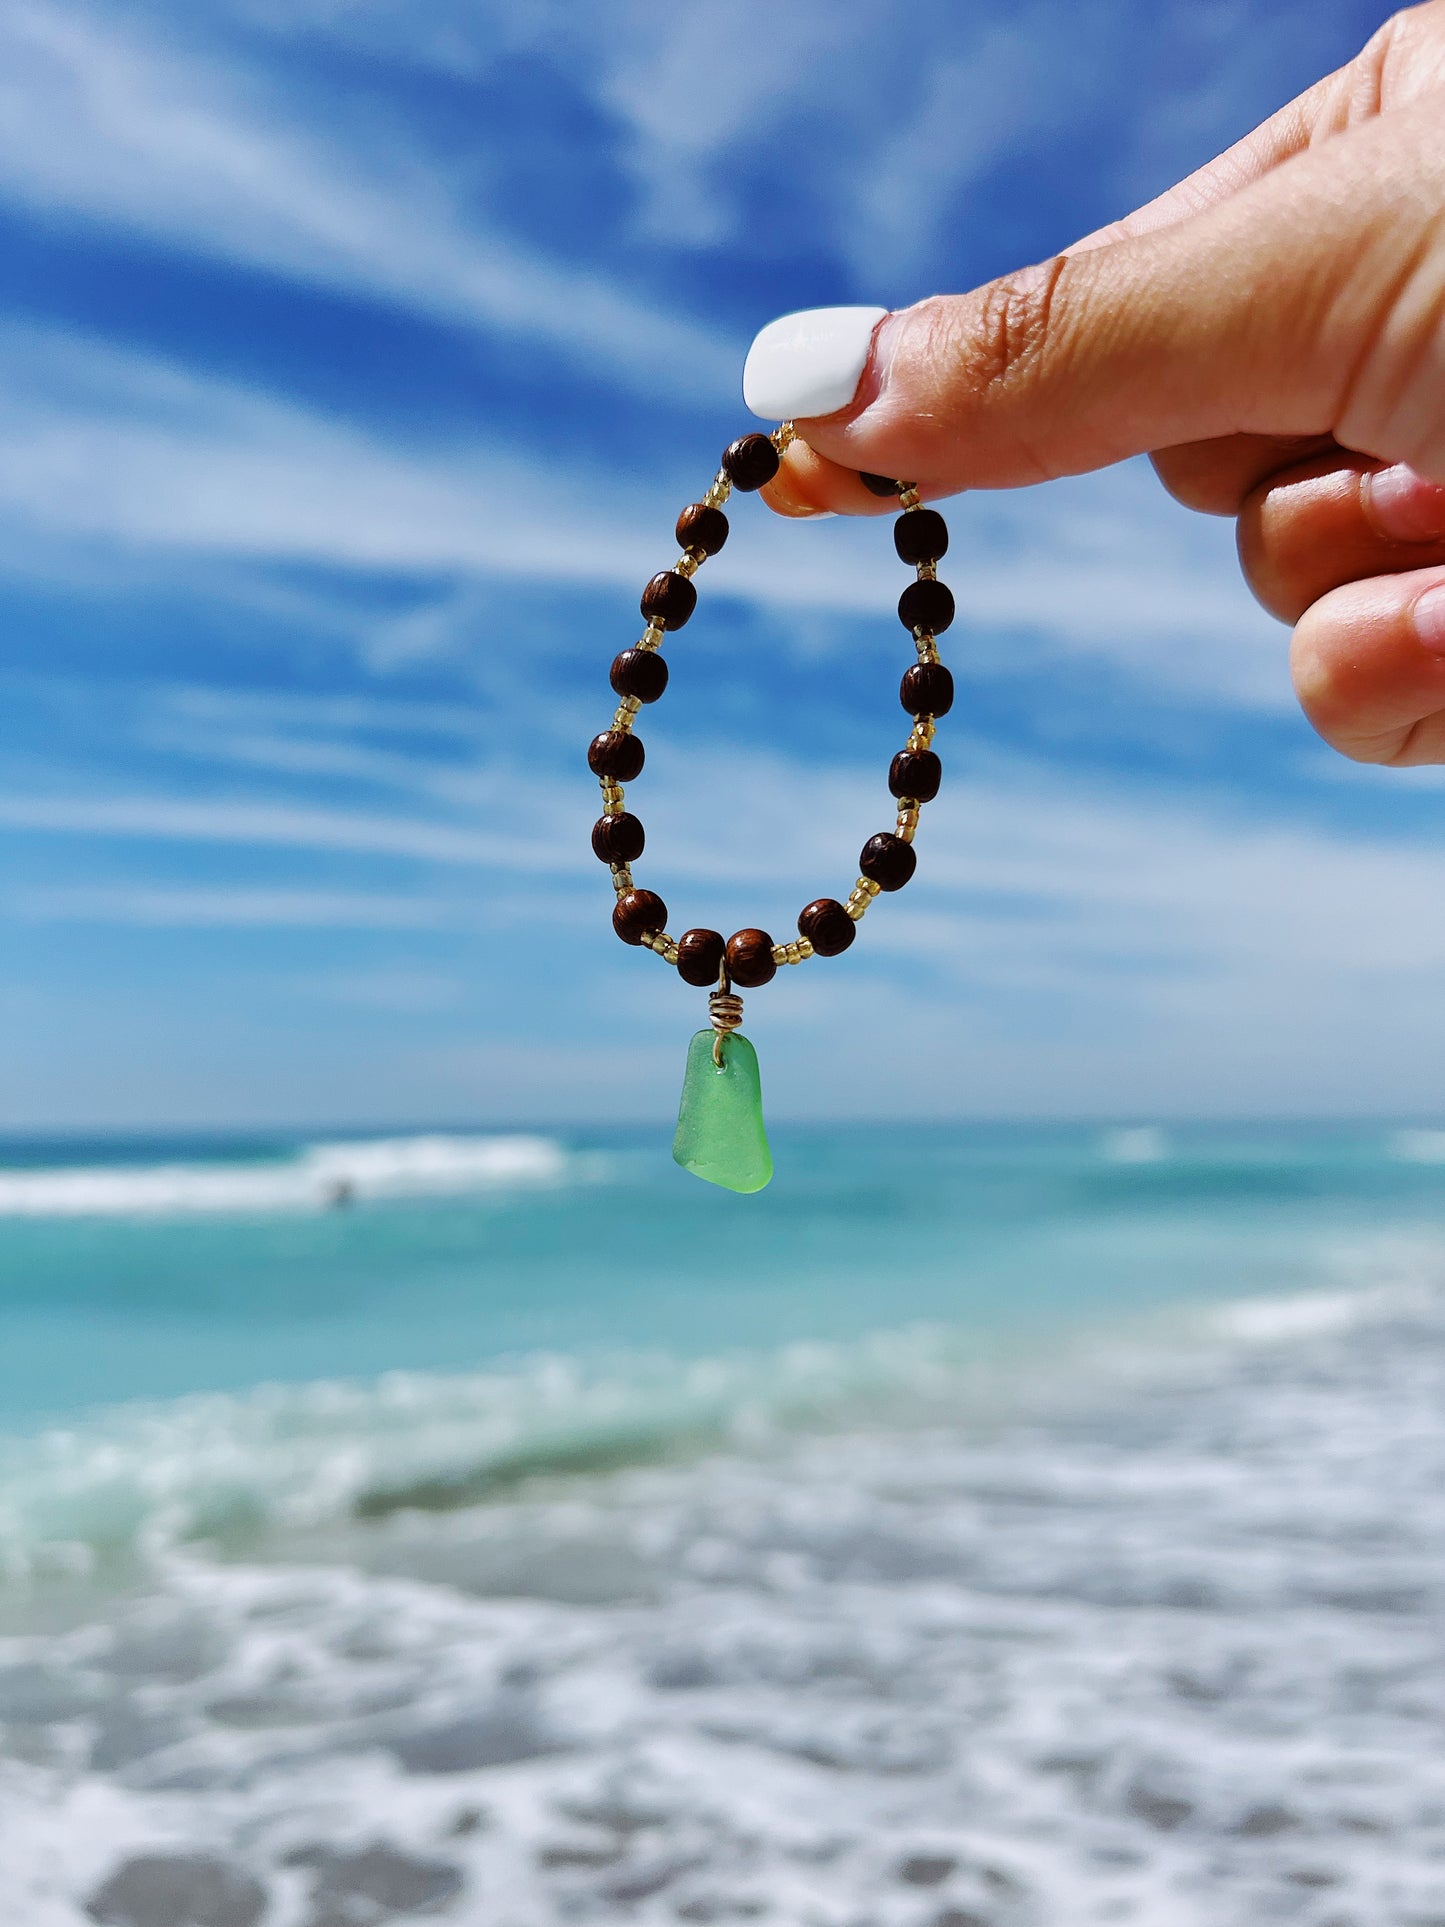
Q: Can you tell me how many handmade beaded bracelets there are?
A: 1